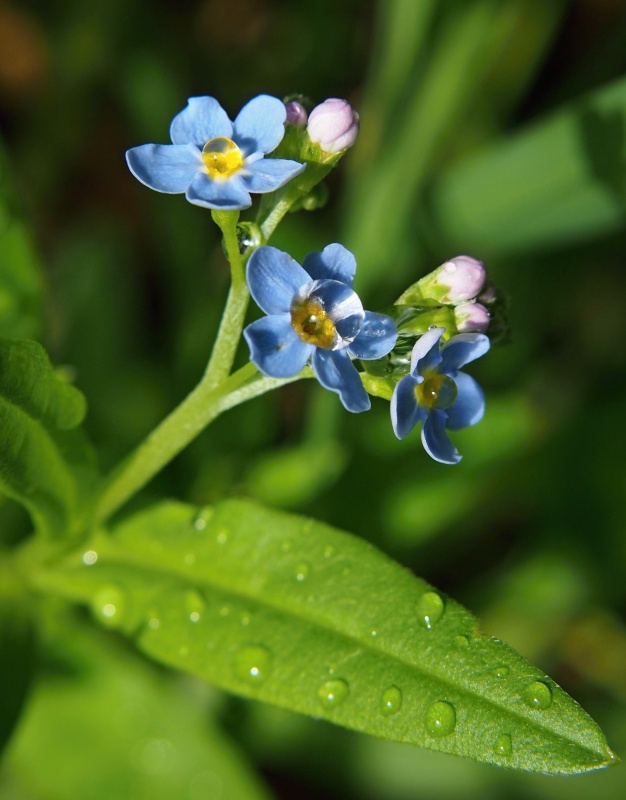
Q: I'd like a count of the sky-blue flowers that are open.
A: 3